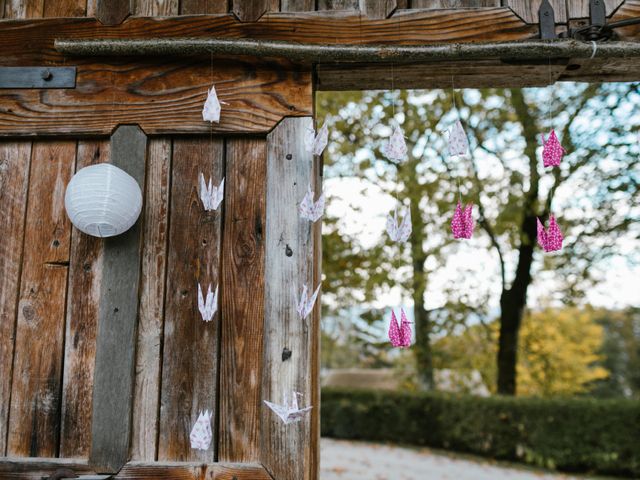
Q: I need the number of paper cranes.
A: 15